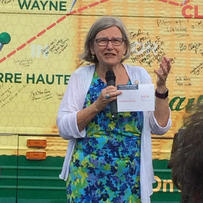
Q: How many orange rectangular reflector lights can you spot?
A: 2